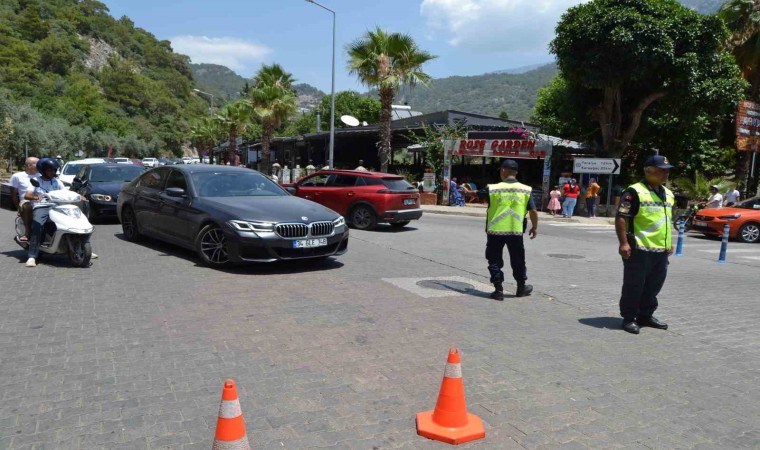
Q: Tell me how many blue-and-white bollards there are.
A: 2